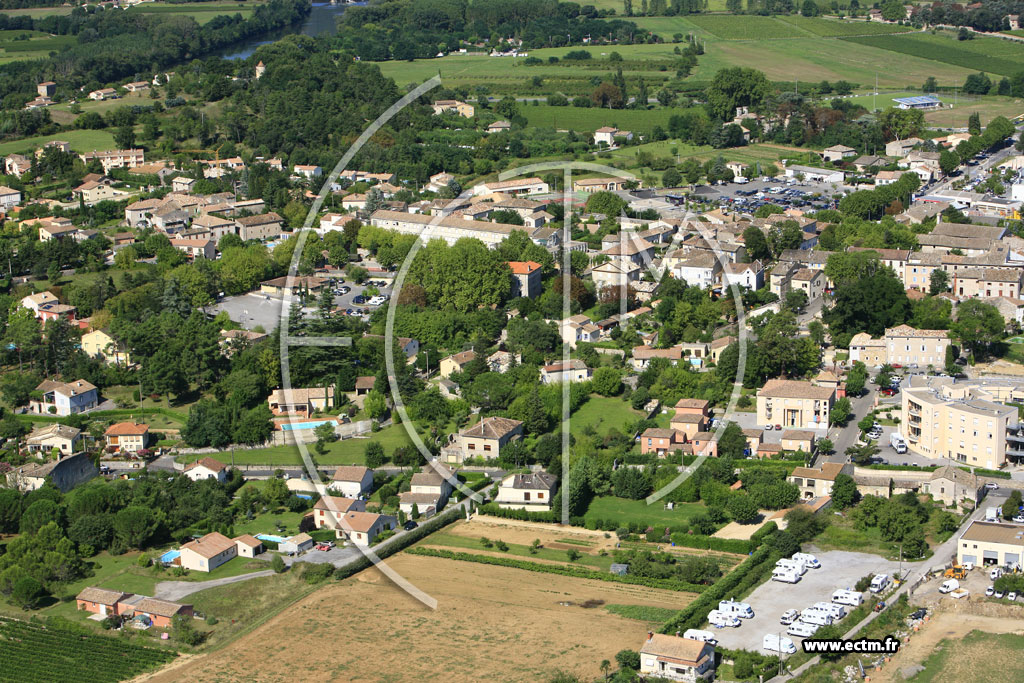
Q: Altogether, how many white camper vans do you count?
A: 13